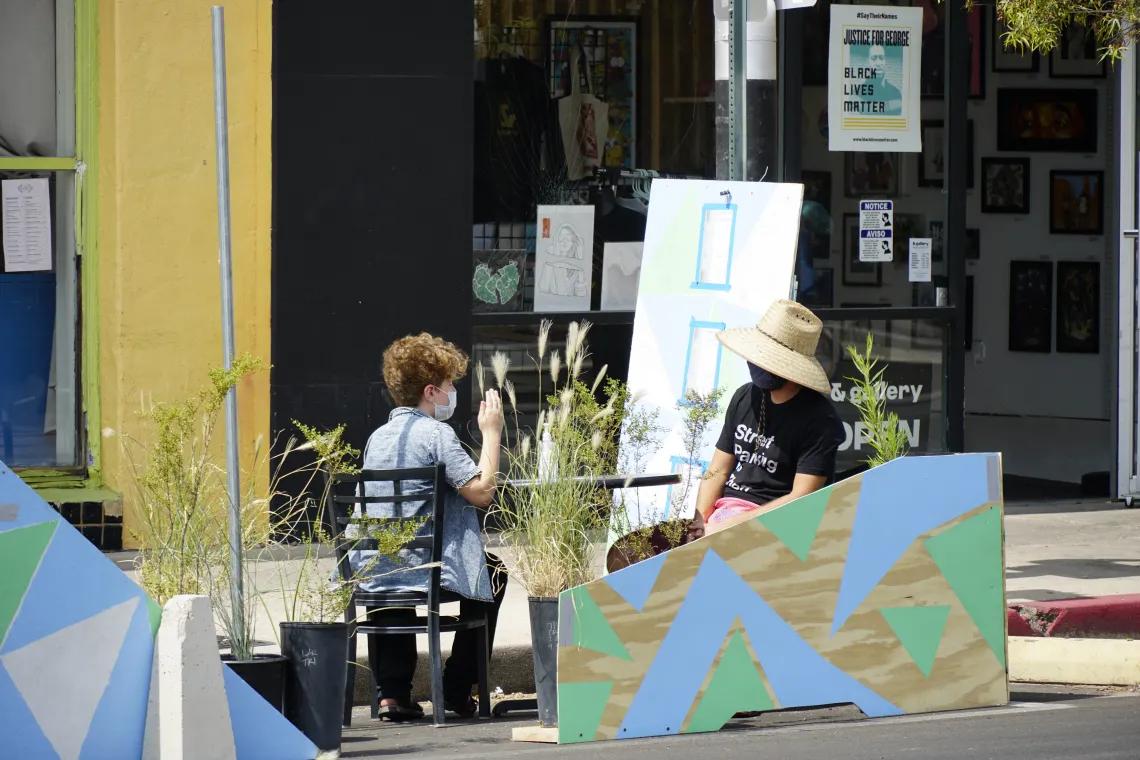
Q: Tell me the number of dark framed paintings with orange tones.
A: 2